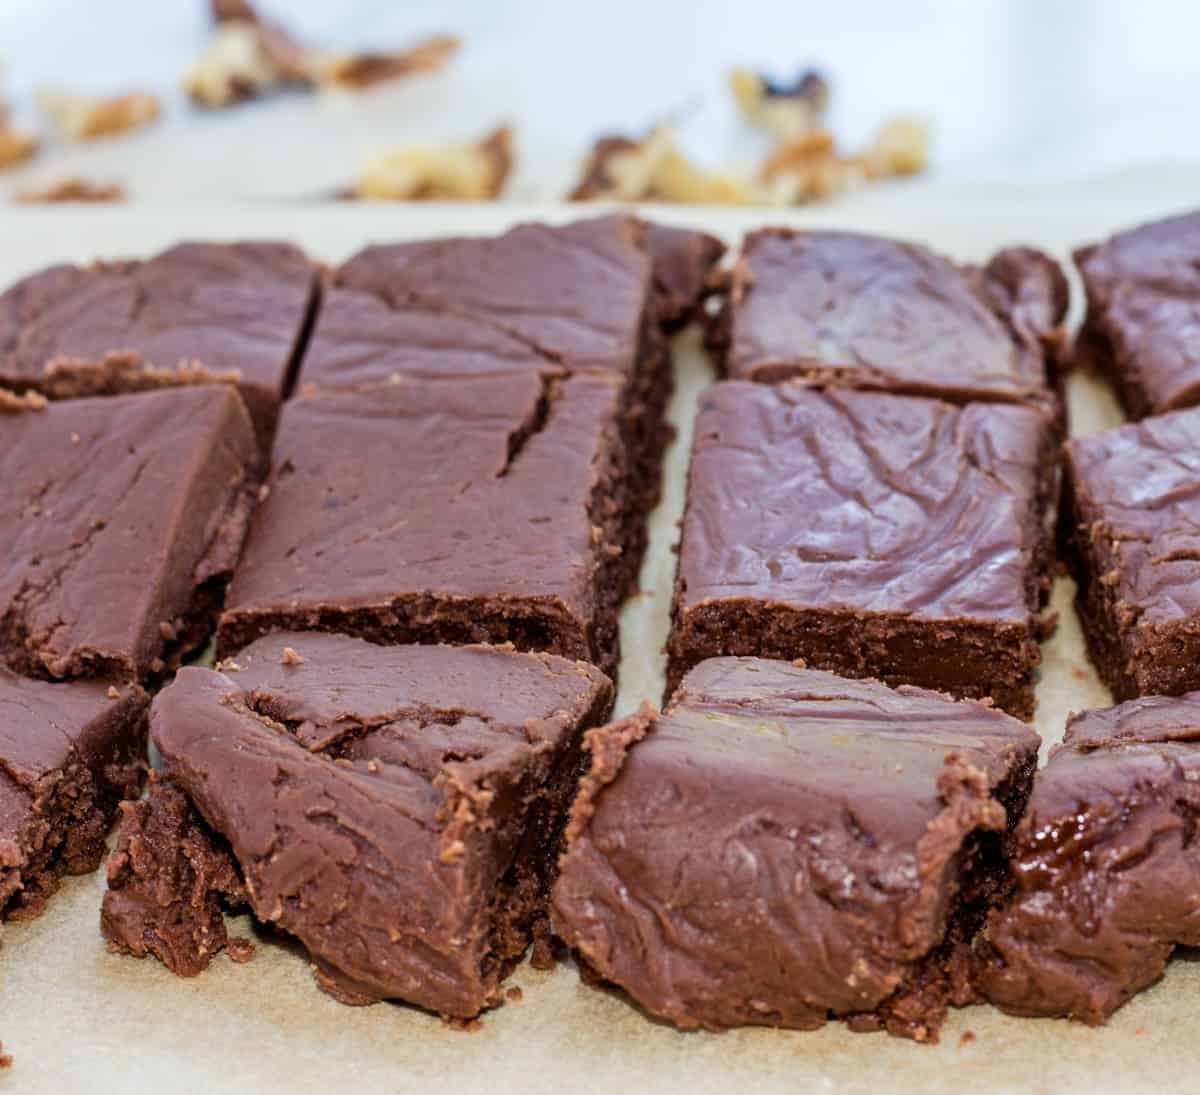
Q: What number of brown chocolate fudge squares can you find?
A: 12